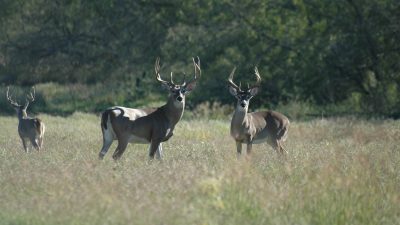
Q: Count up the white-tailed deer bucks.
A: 3